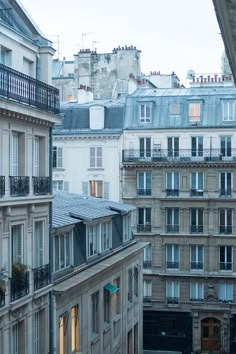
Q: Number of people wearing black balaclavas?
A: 0